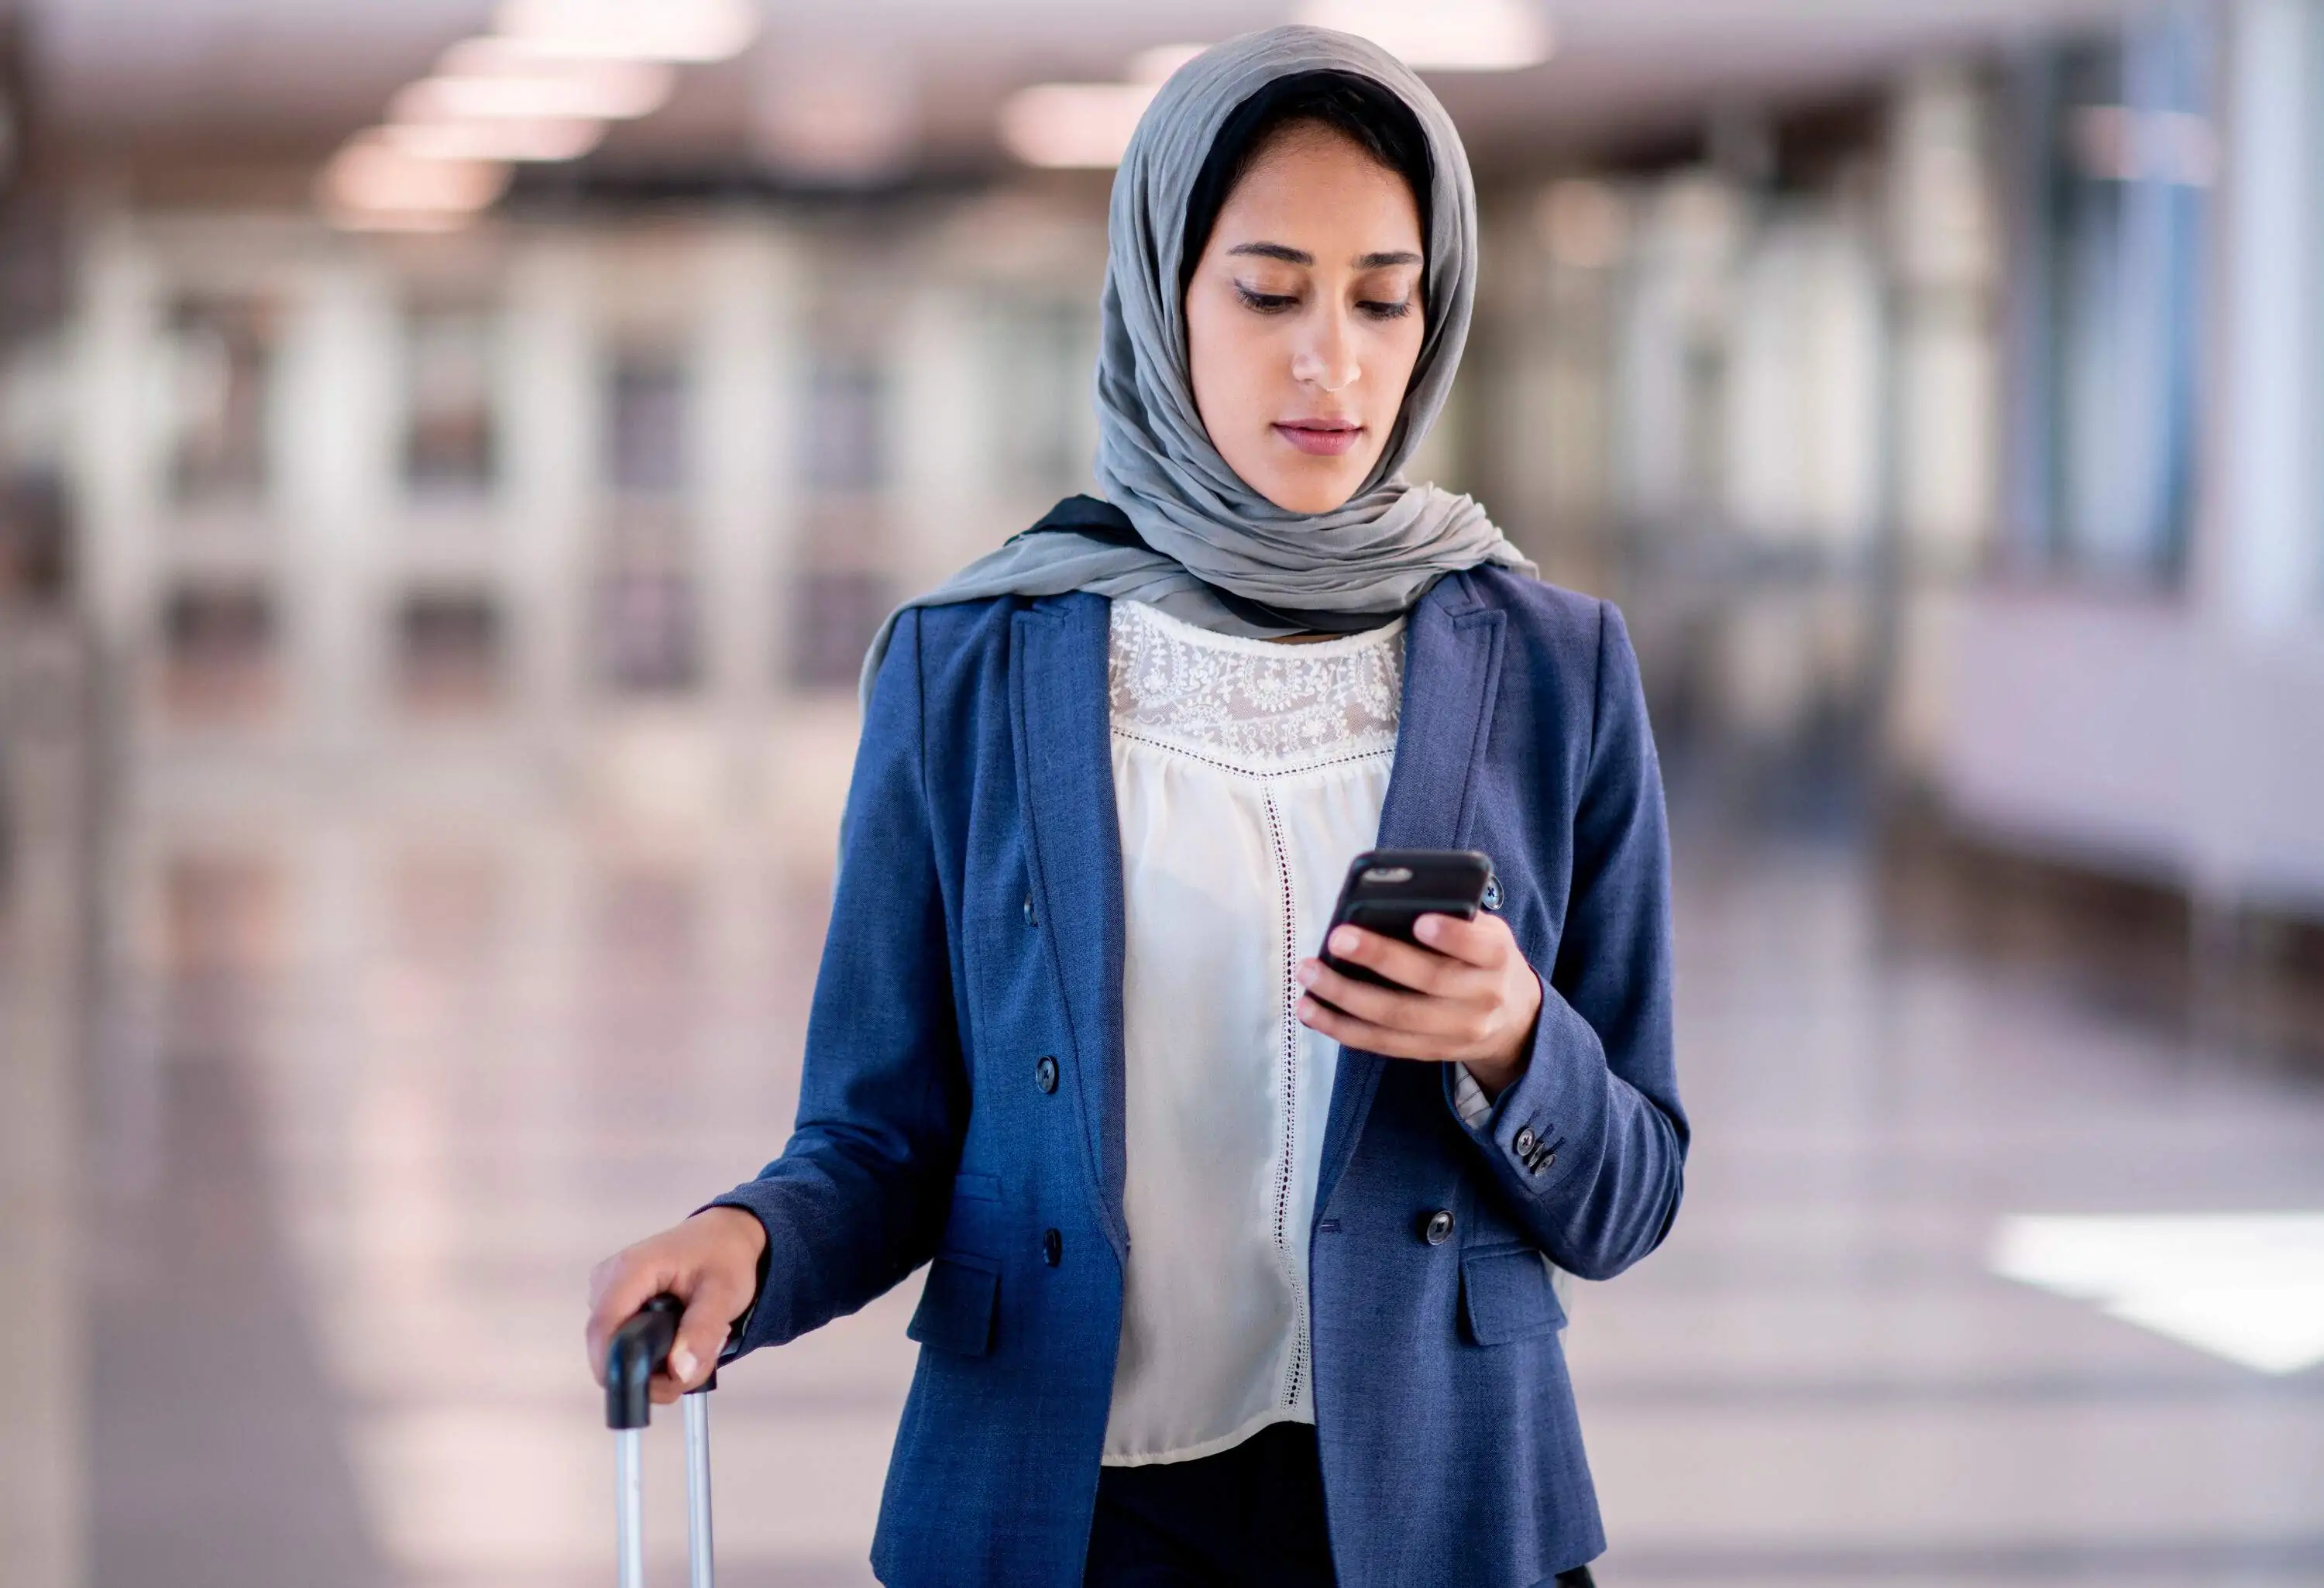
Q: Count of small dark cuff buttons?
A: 3